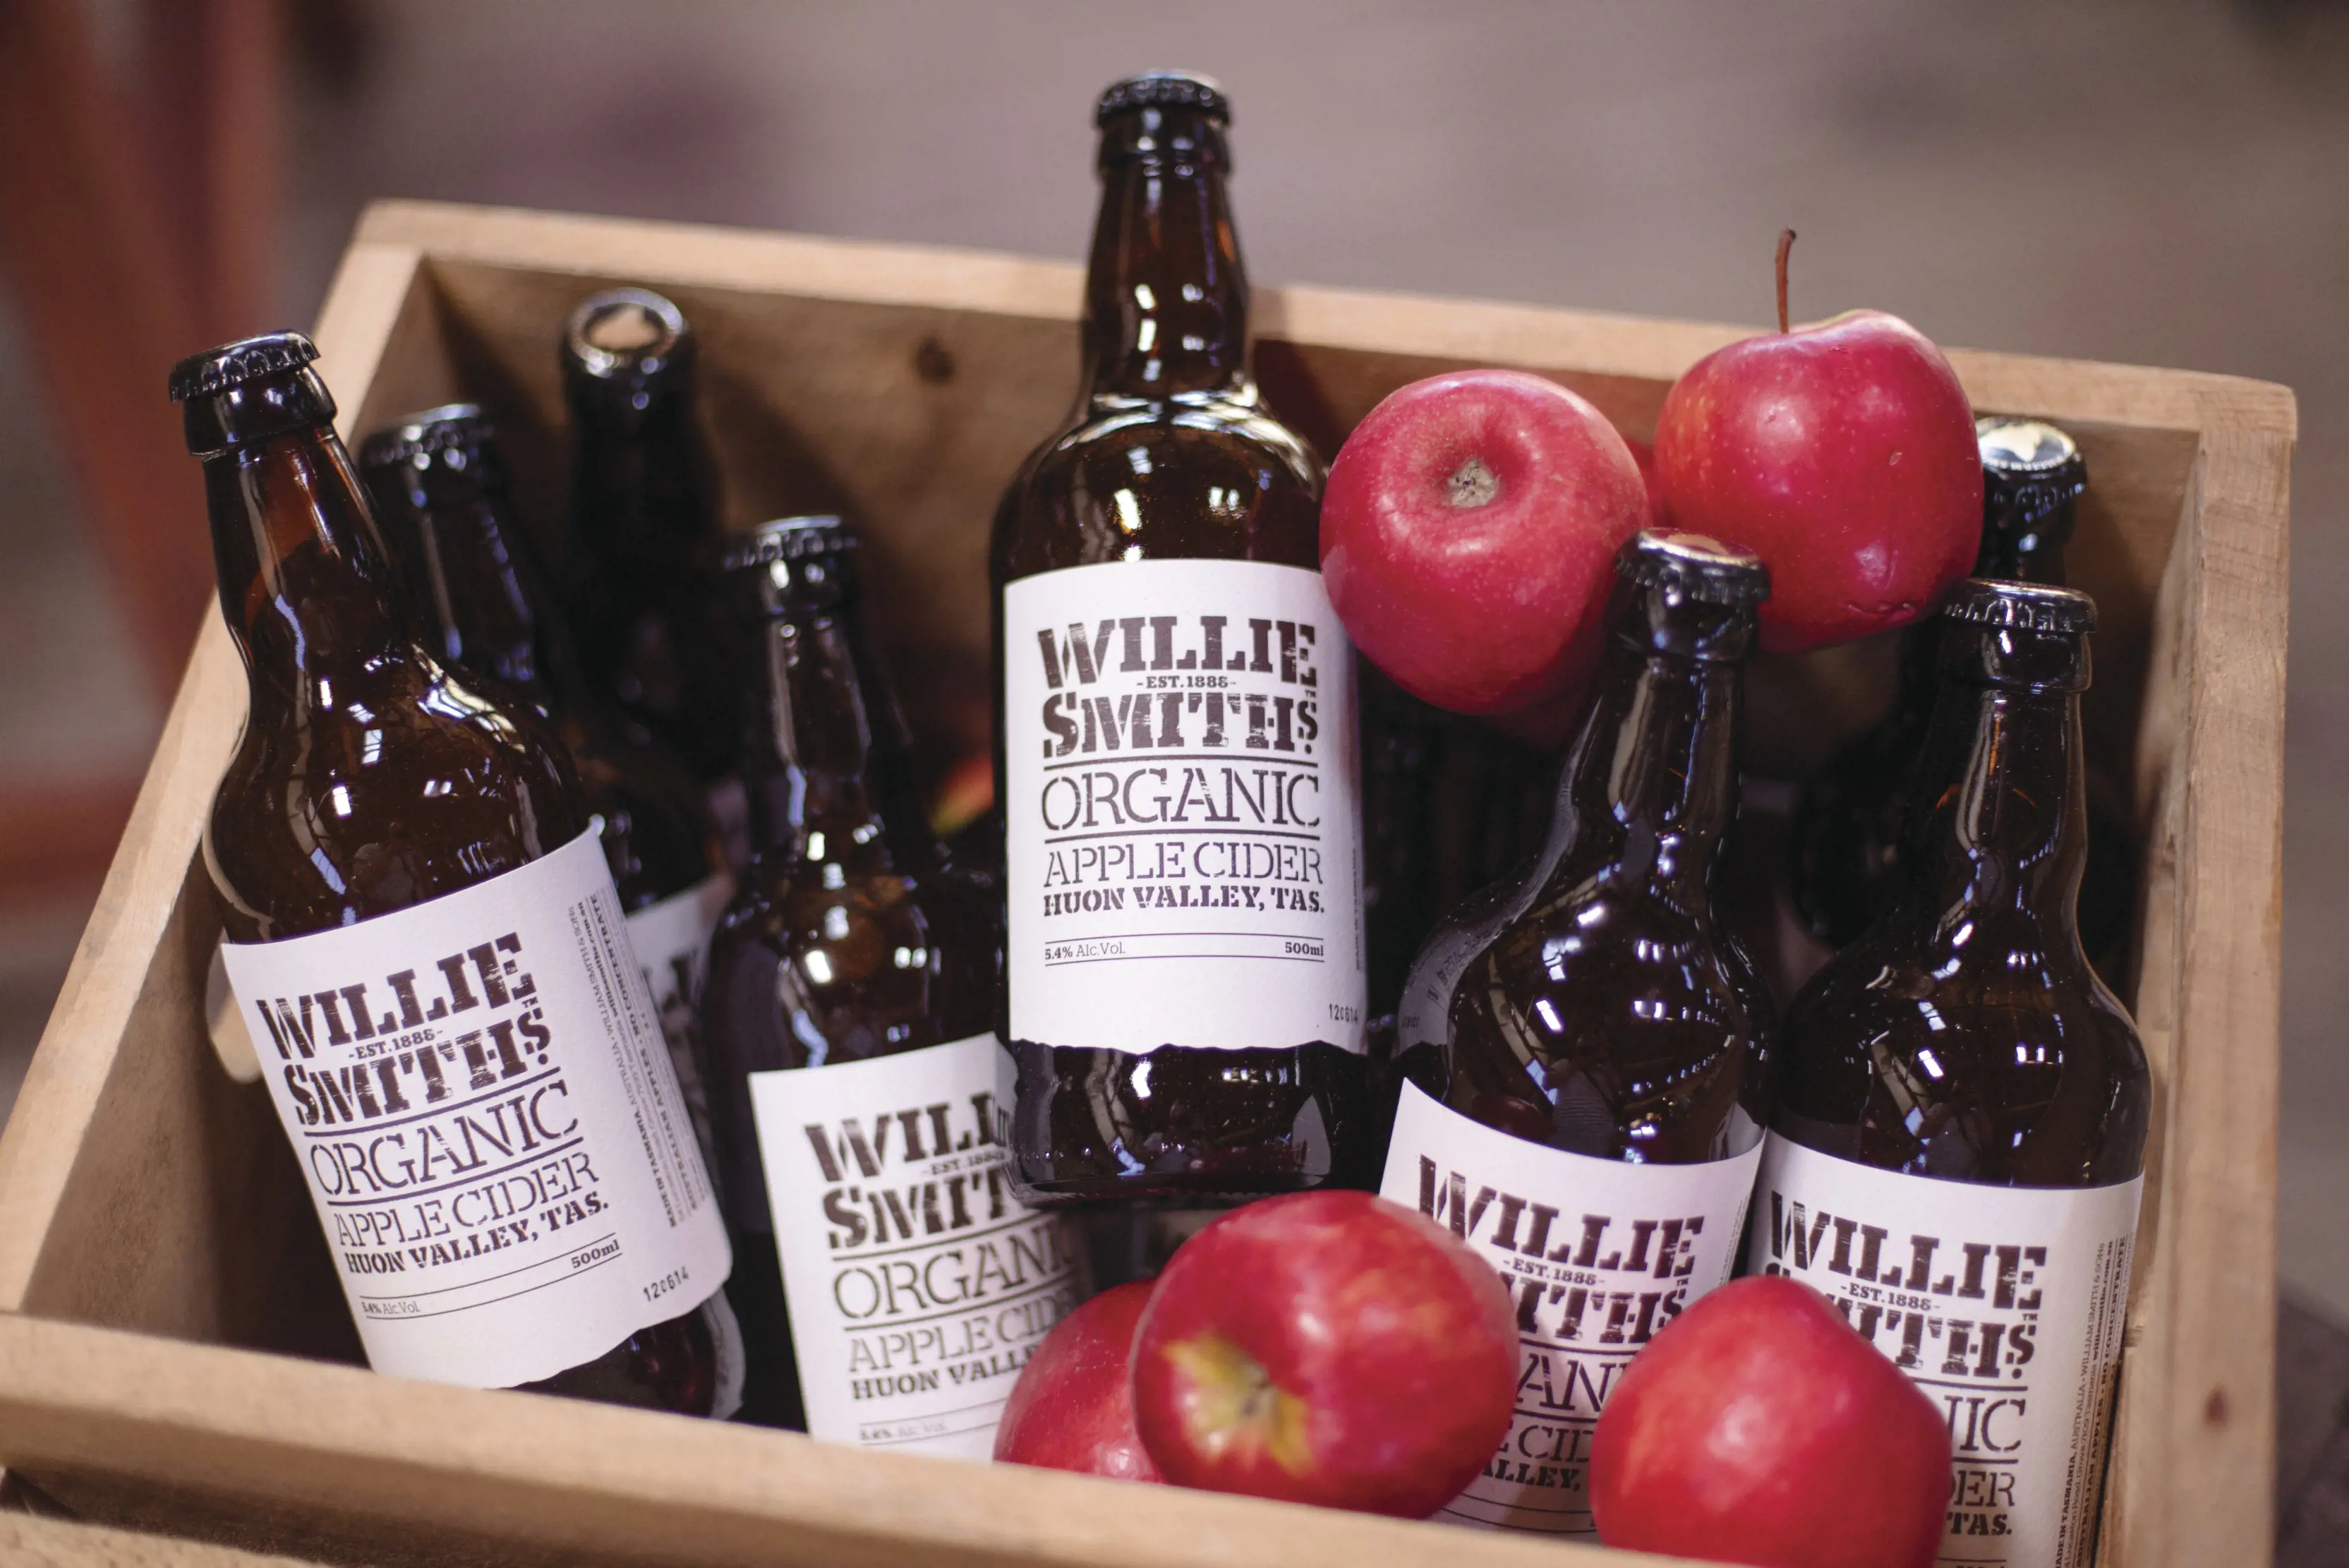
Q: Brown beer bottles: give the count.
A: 8